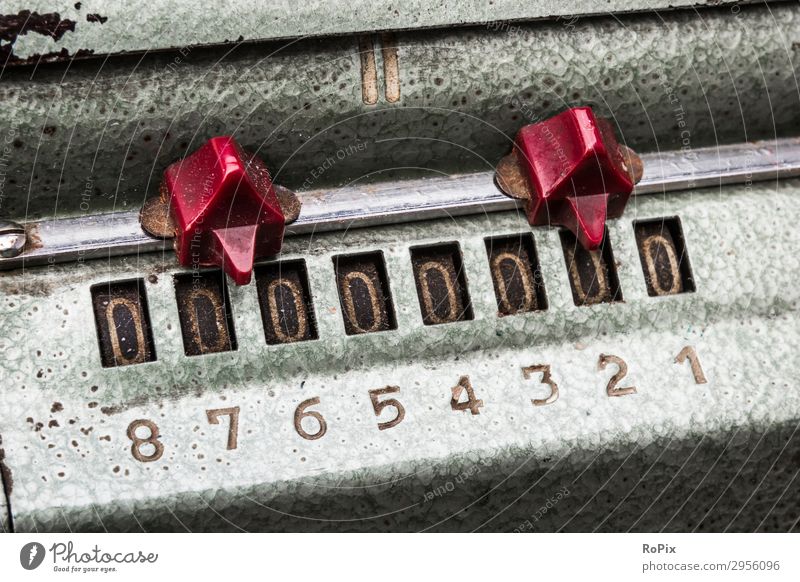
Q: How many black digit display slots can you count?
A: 8